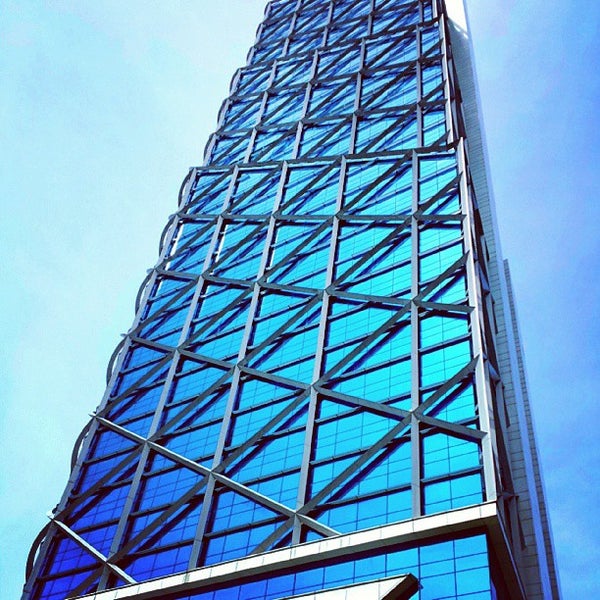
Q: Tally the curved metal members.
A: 12